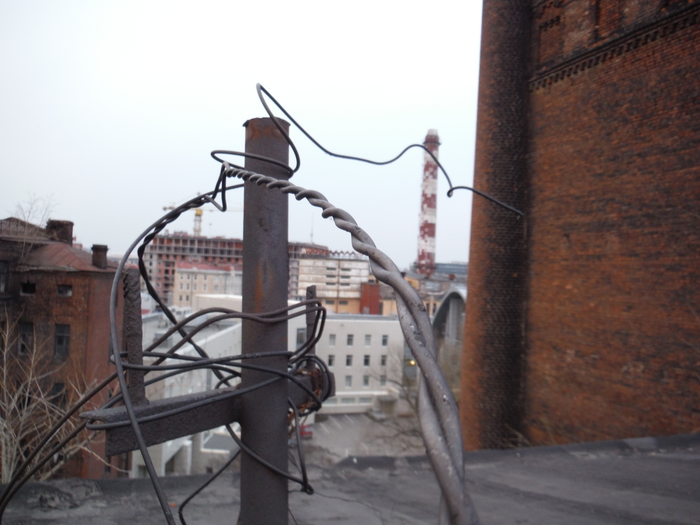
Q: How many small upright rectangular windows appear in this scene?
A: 11